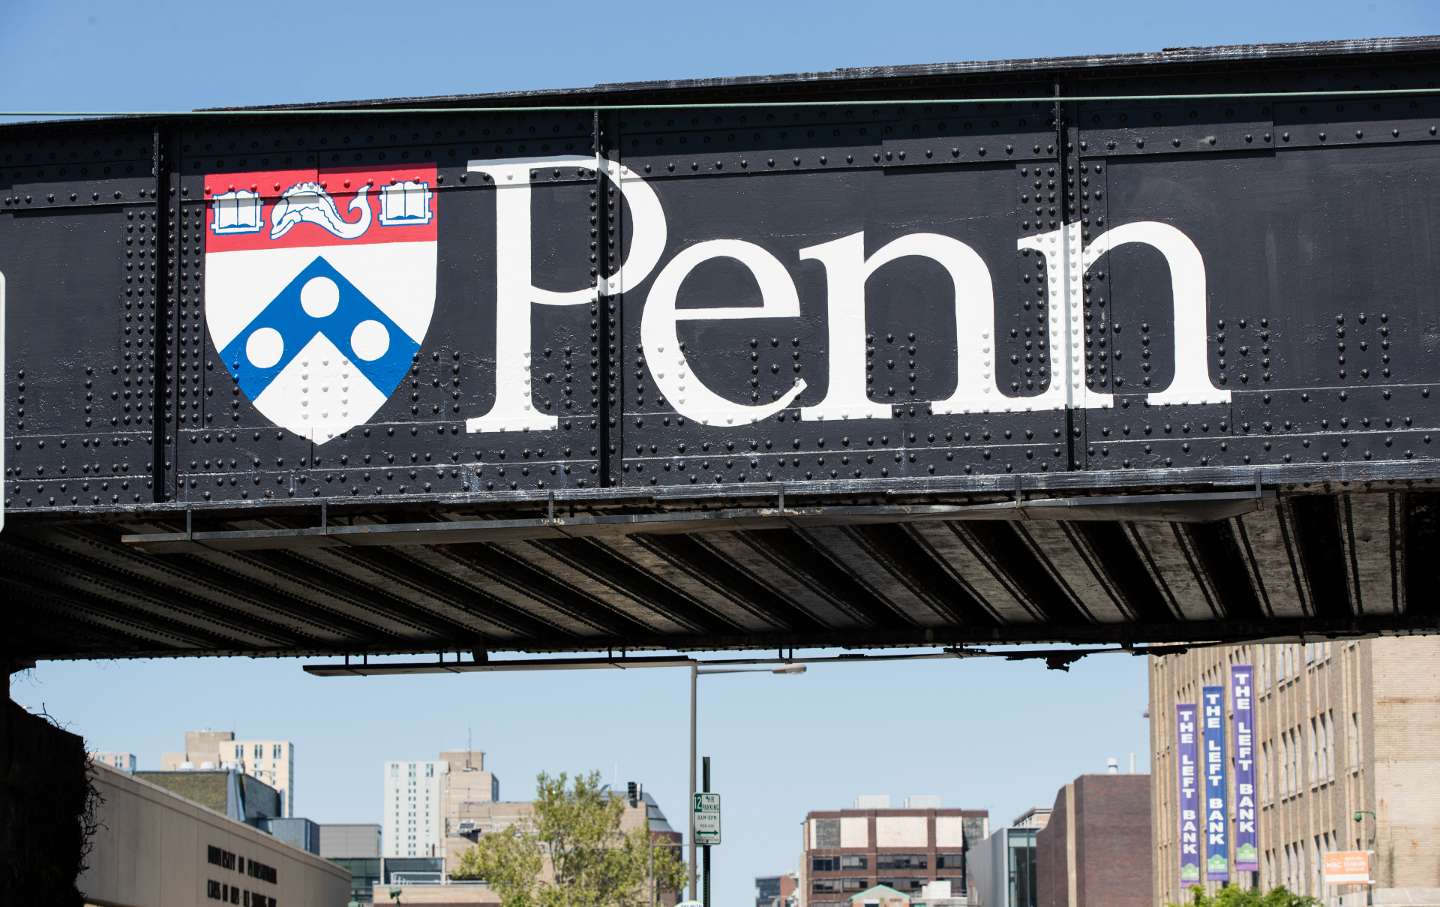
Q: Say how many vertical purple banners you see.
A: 2